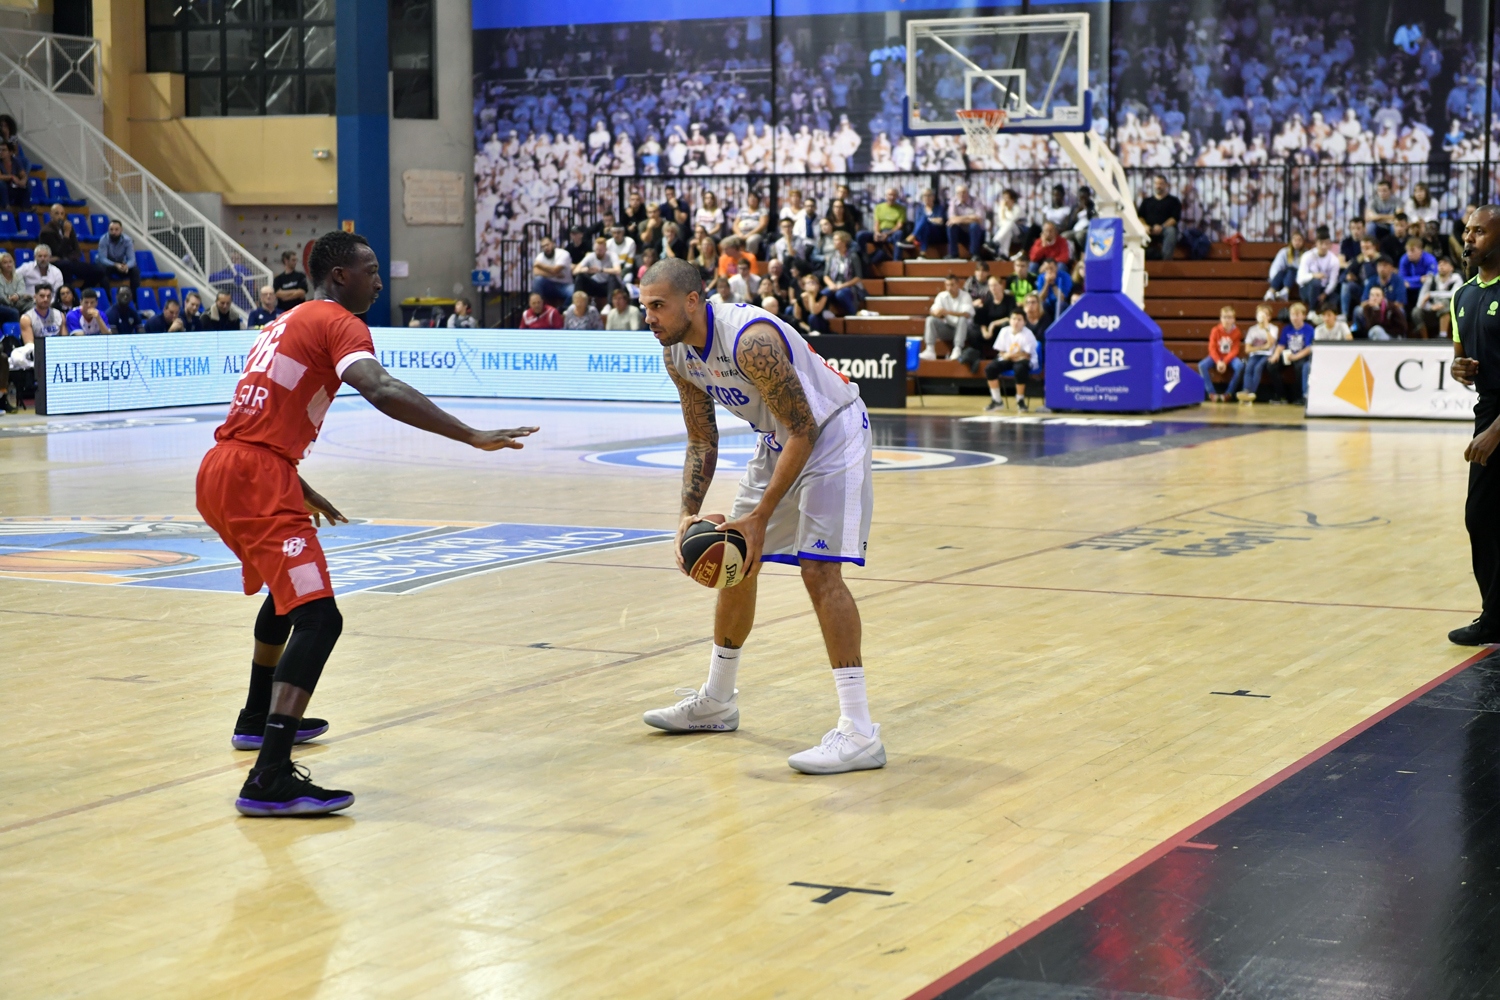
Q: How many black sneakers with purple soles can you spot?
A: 2